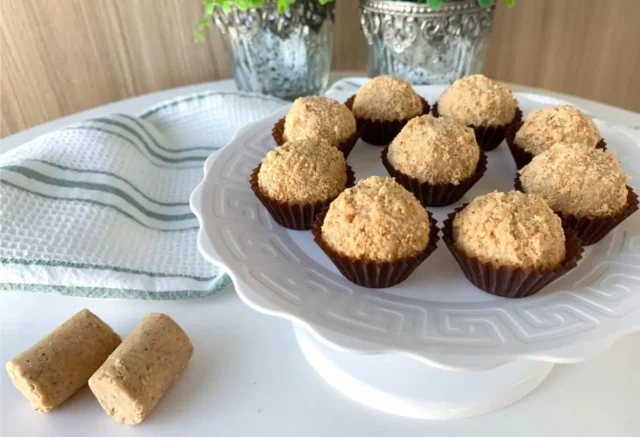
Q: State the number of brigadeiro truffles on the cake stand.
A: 9